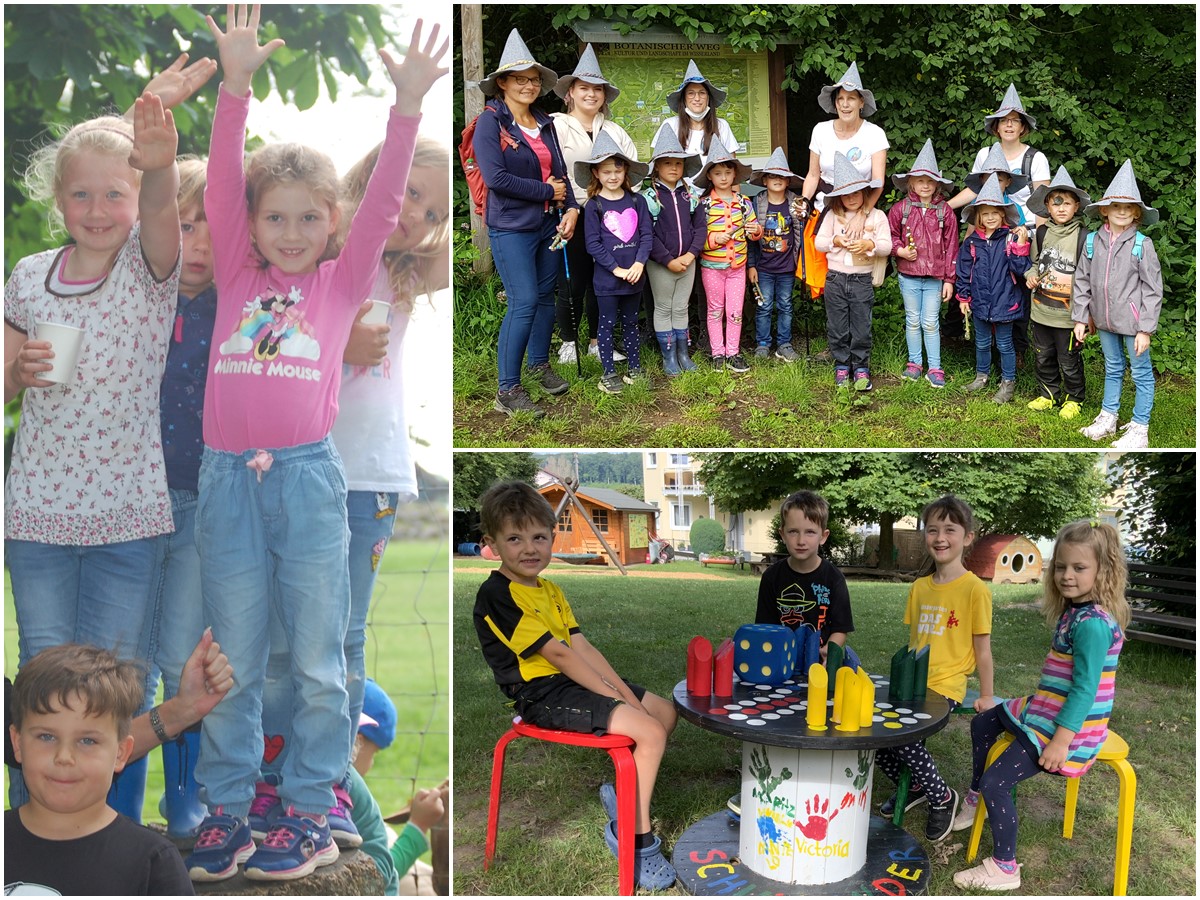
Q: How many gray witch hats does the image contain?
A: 15